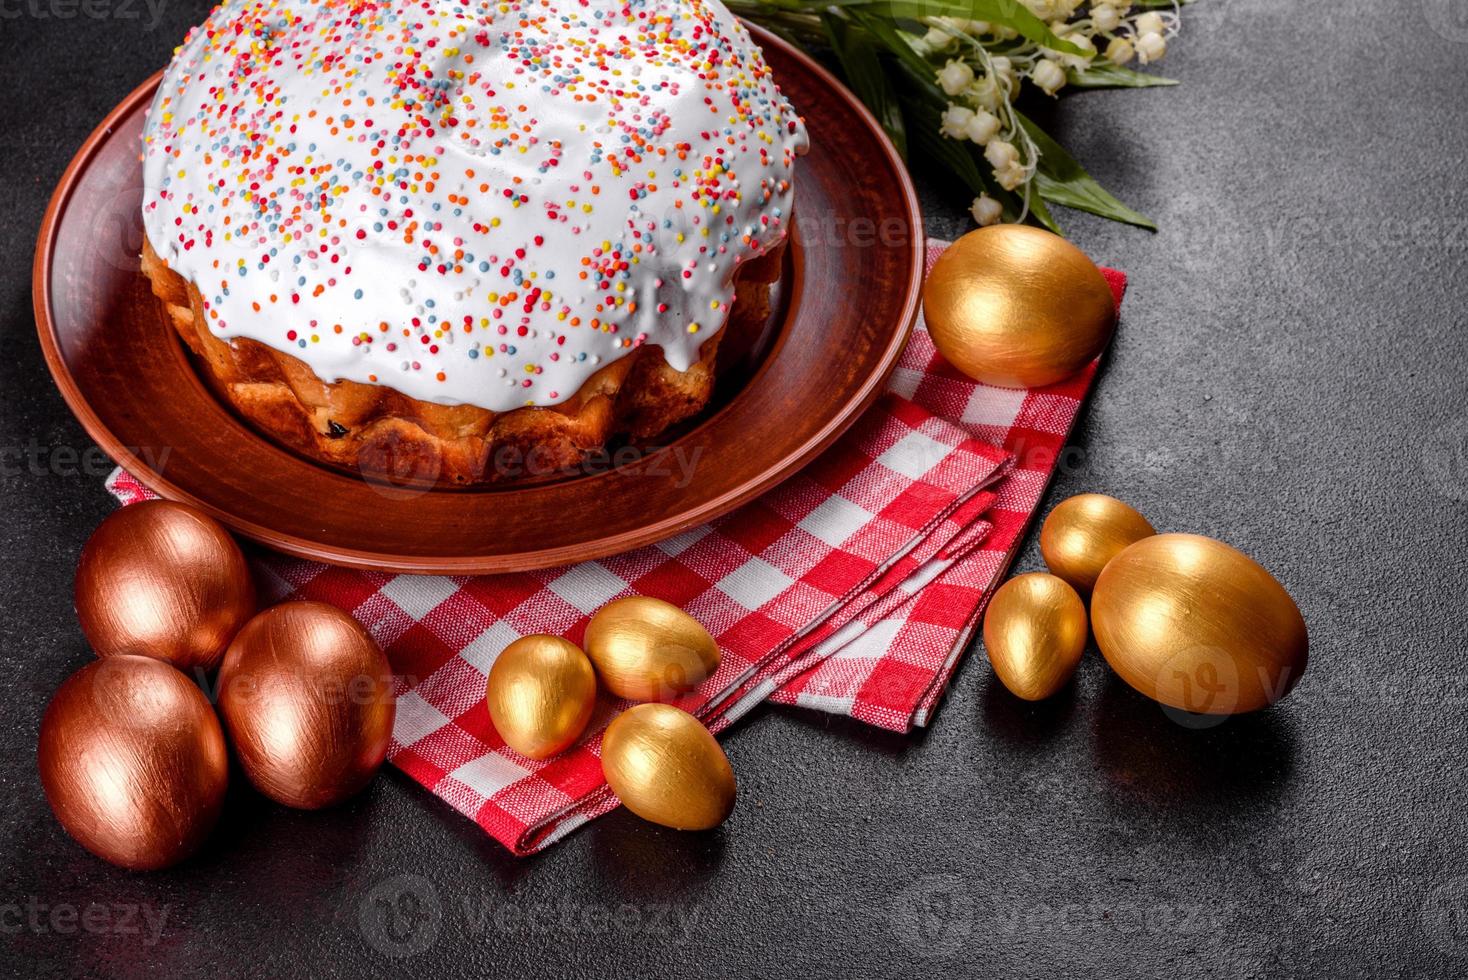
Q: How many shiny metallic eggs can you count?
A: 10